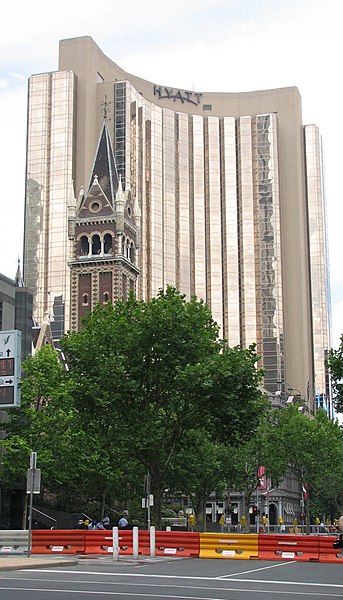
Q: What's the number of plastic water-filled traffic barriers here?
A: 7